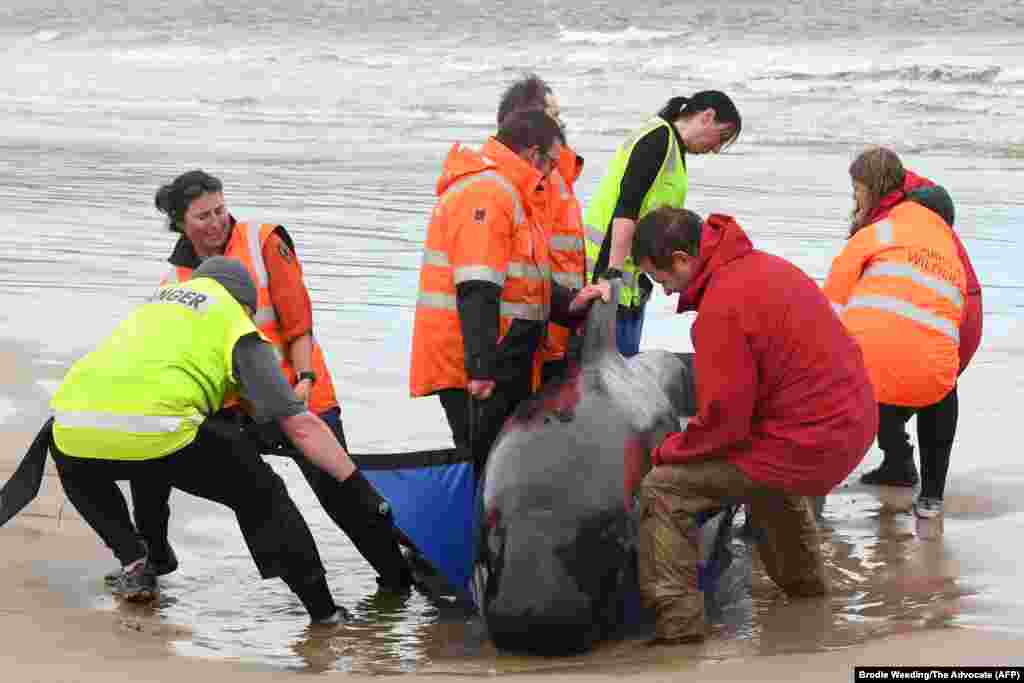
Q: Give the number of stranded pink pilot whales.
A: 0